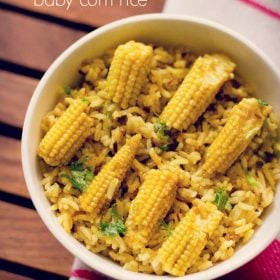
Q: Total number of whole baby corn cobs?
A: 7